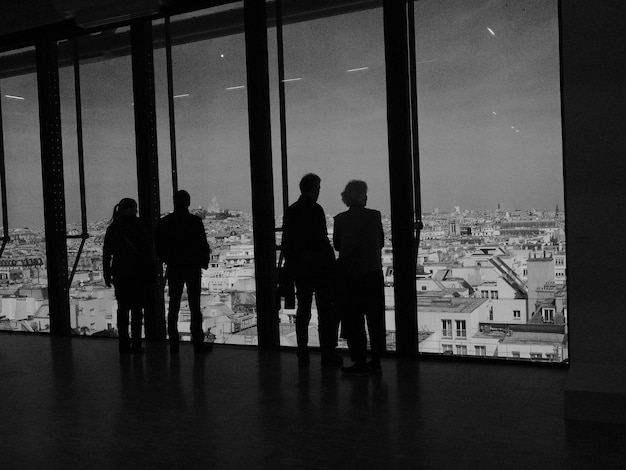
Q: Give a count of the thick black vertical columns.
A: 4